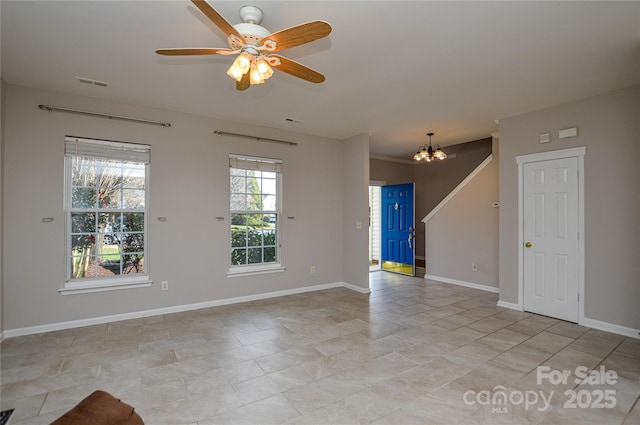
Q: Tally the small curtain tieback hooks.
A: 4